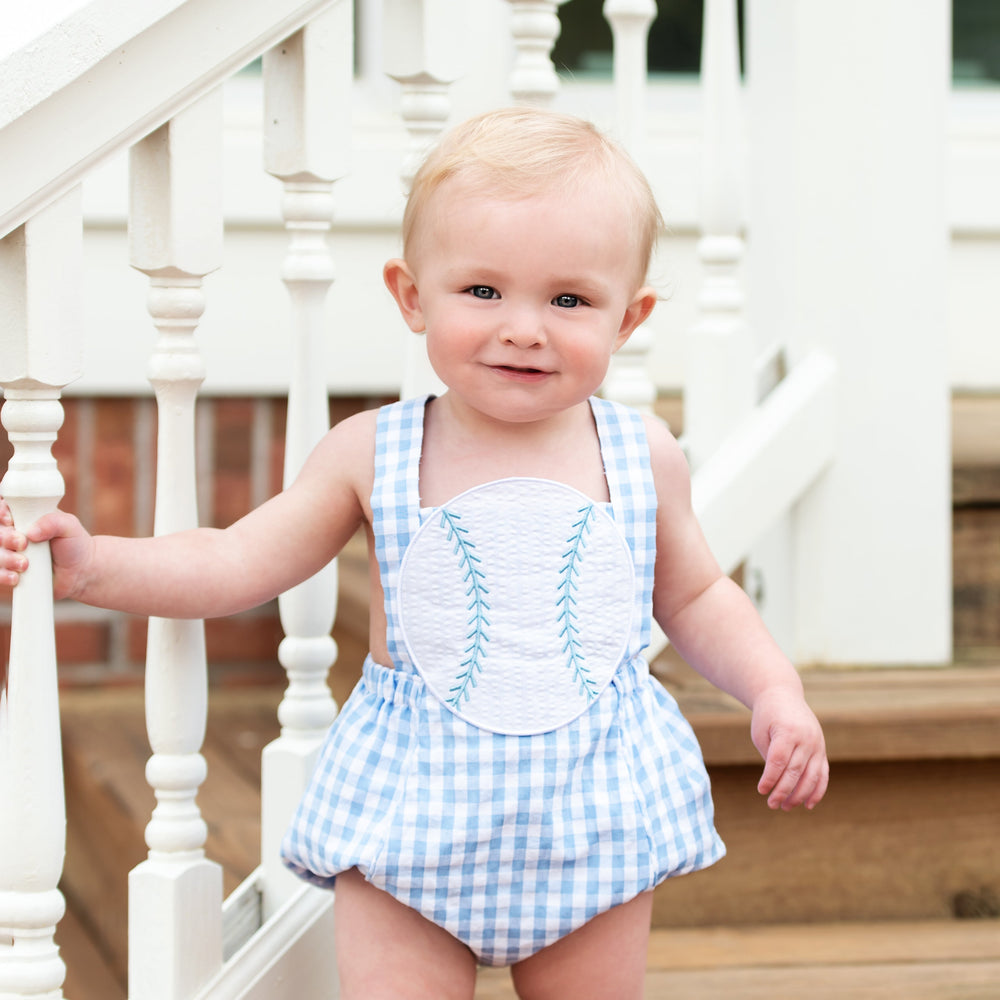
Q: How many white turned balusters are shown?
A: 7